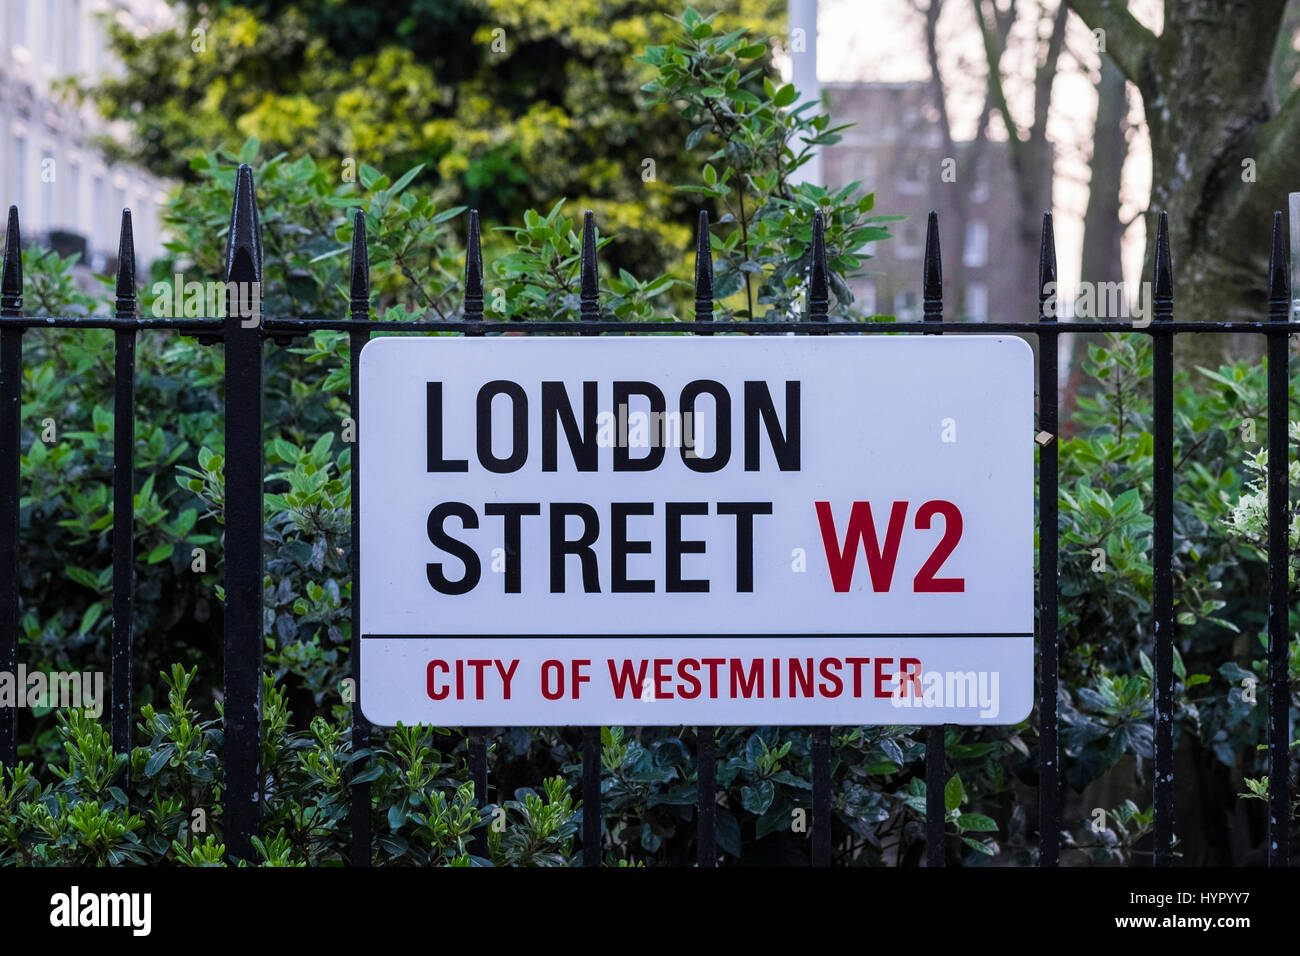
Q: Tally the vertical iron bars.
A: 12